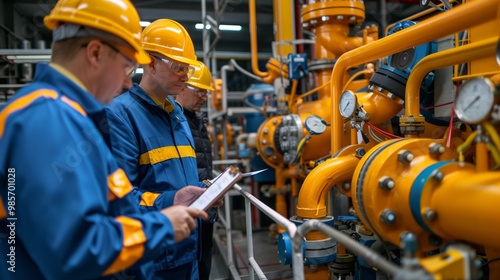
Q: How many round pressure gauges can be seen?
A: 3